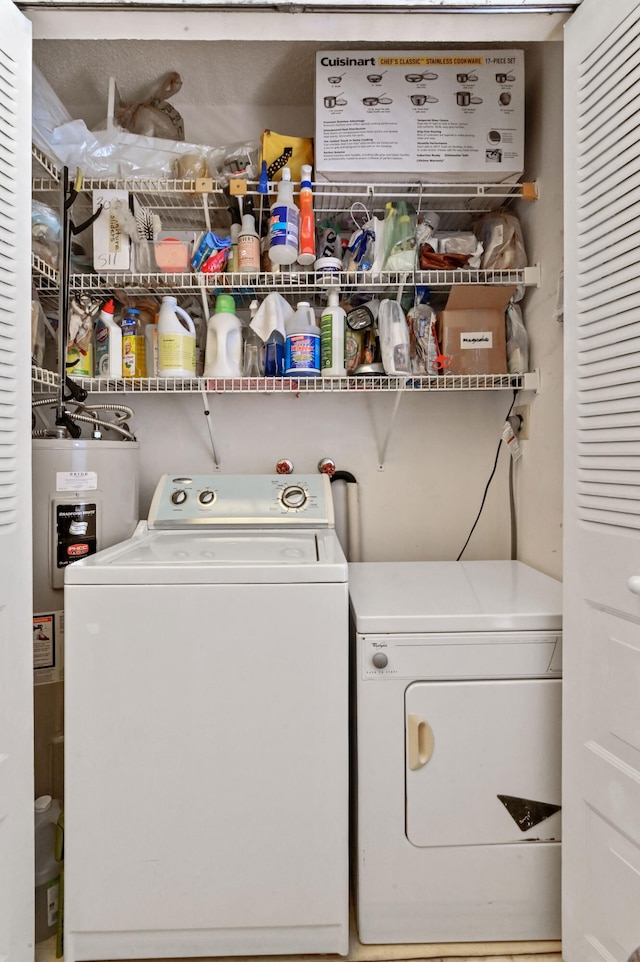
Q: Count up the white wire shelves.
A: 3